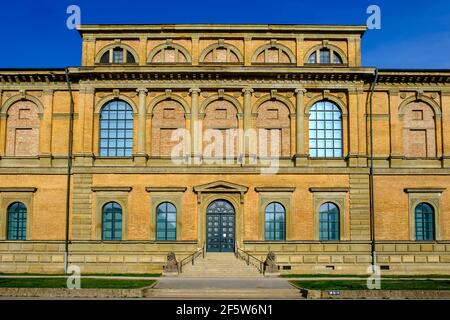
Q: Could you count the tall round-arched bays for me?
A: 7